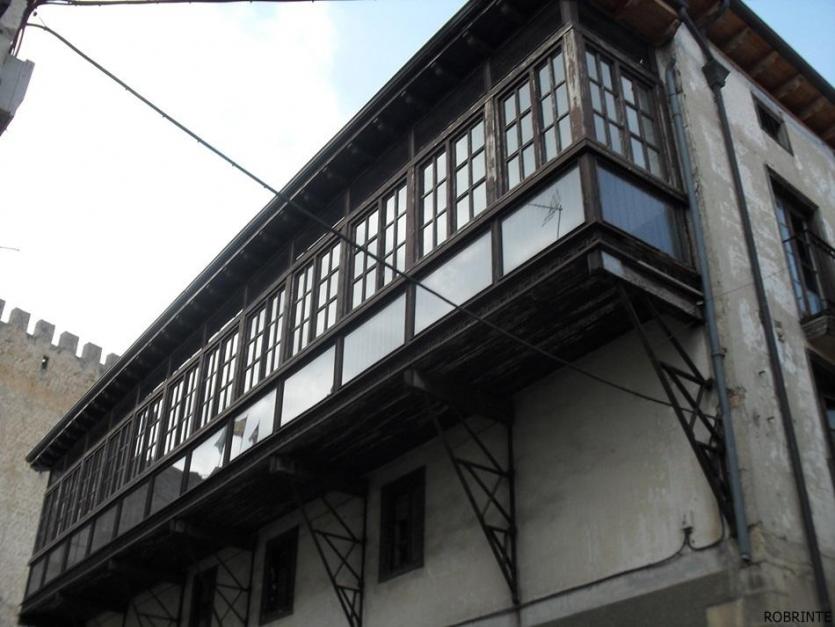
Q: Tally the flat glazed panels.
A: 13